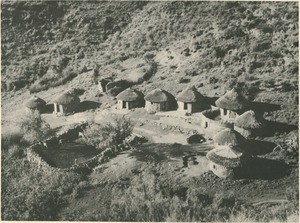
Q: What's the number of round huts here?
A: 9